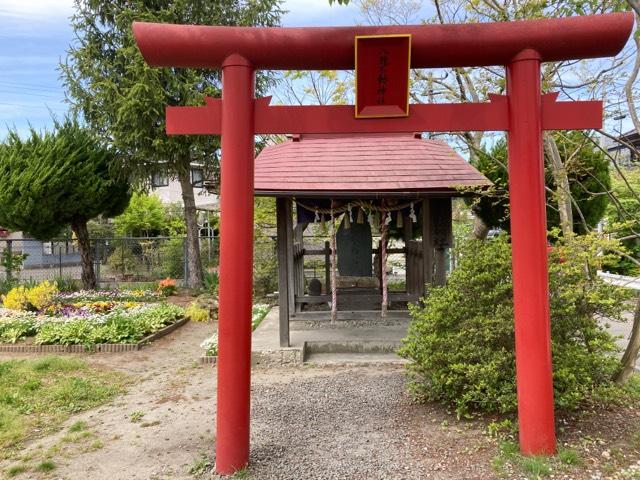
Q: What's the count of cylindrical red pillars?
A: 2